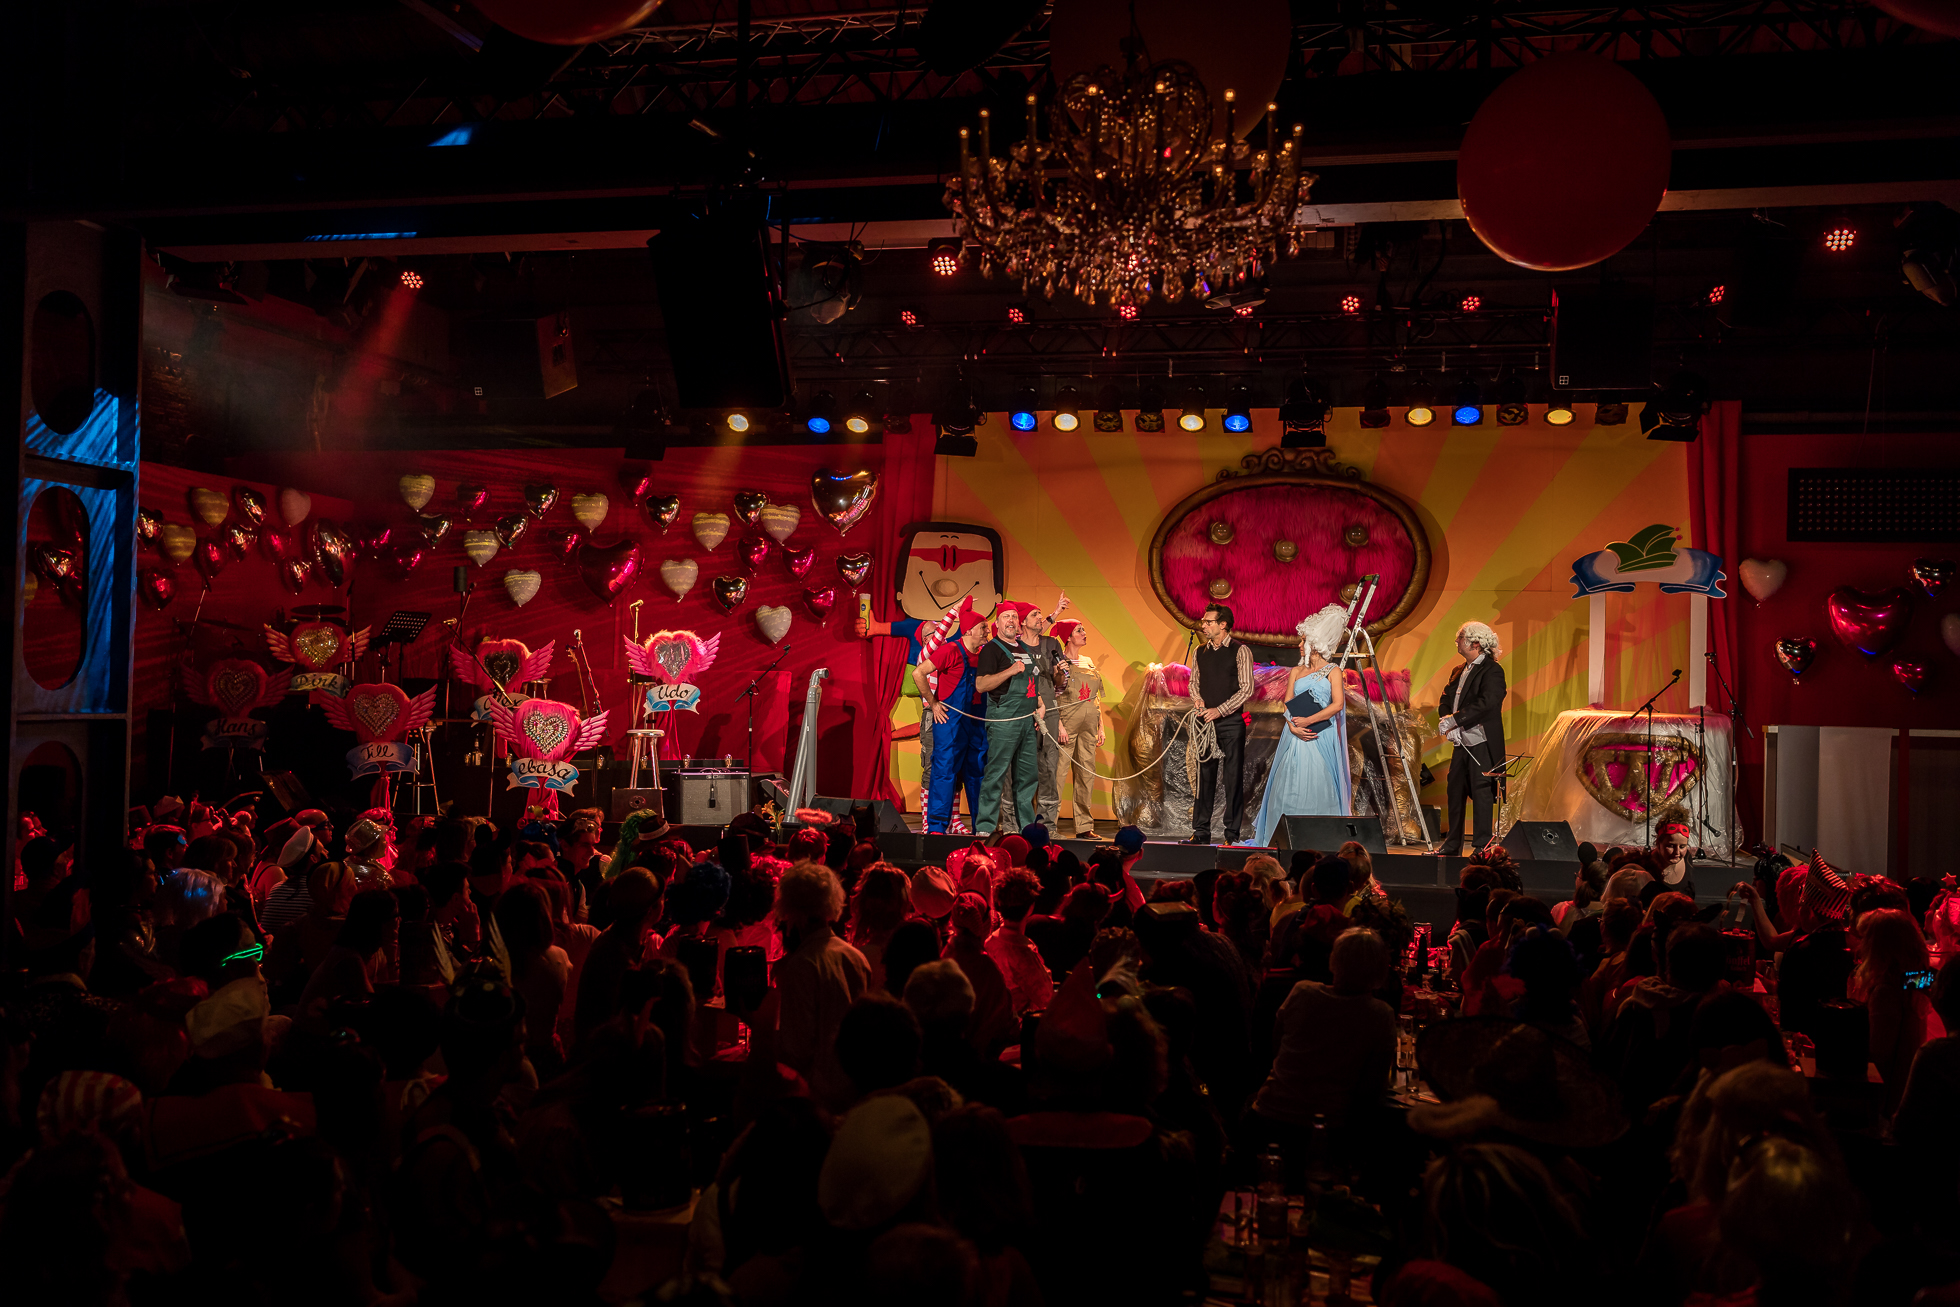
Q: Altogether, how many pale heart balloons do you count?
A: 14